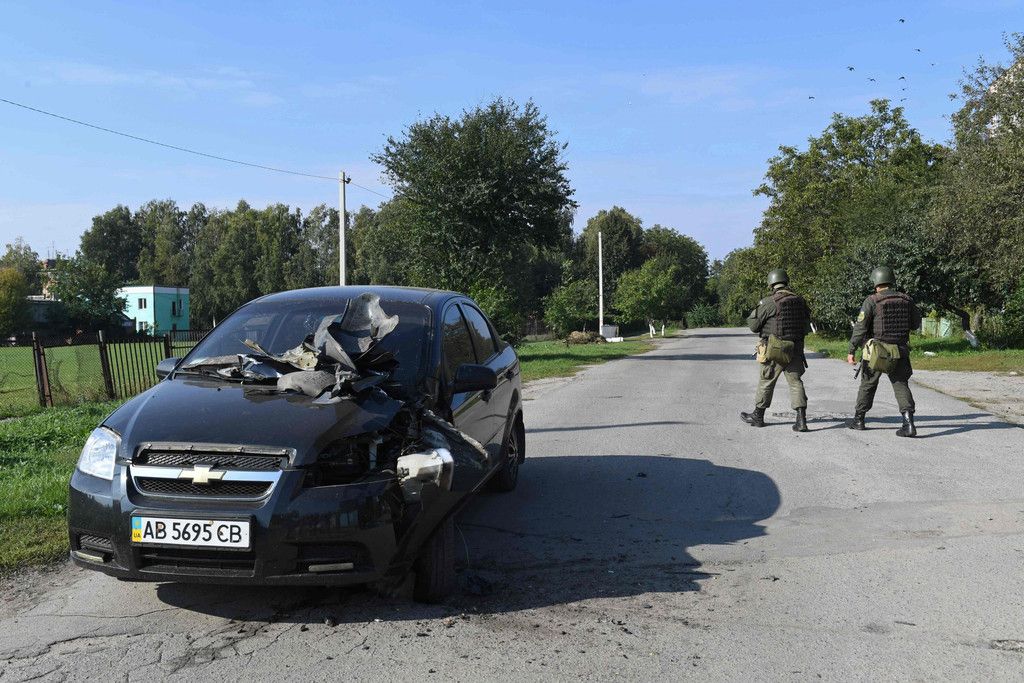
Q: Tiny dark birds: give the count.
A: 9